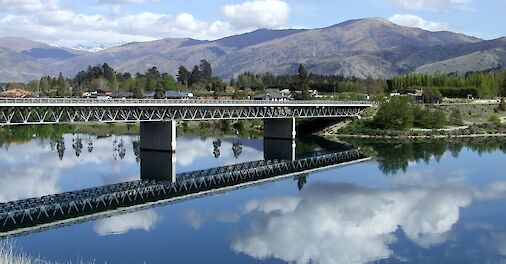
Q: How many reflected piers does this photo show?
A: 2